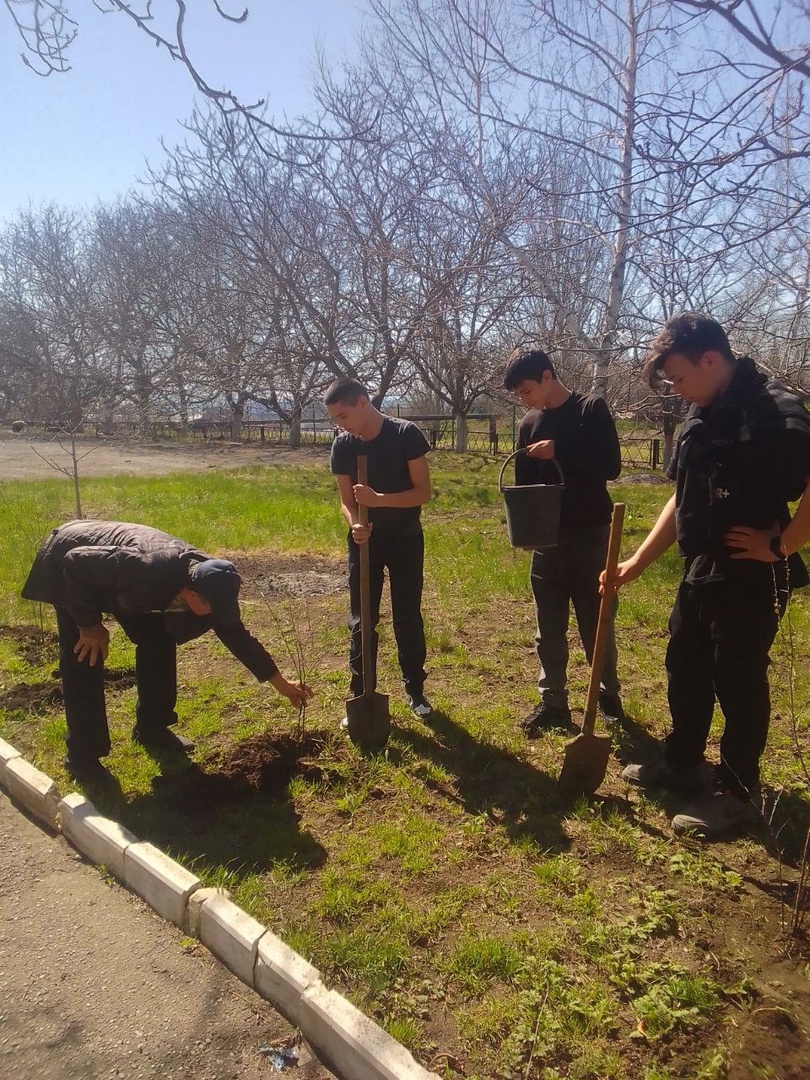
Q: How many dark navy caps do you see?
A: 1